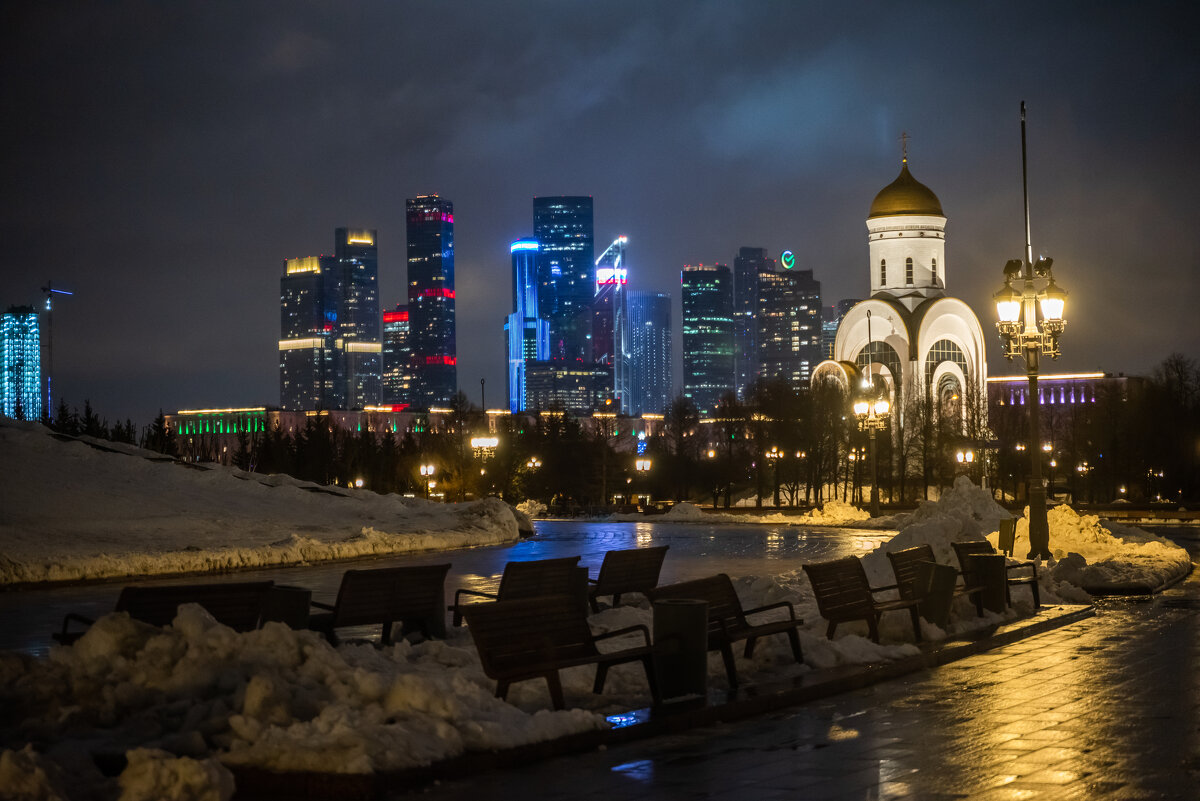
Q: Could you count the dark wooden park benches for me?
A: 9